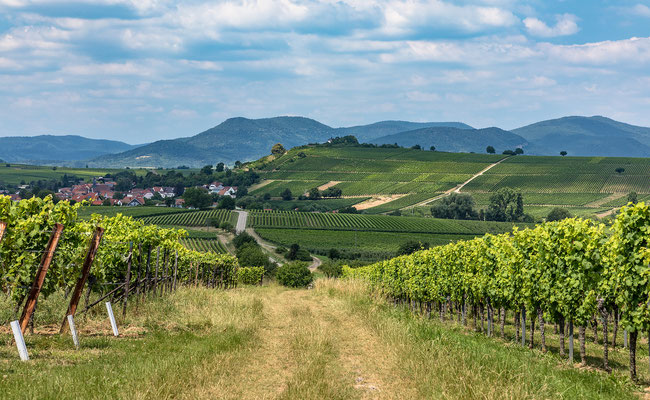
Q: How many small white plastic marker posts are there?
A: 3